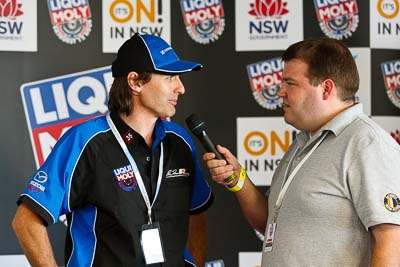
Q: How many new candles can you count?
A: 0